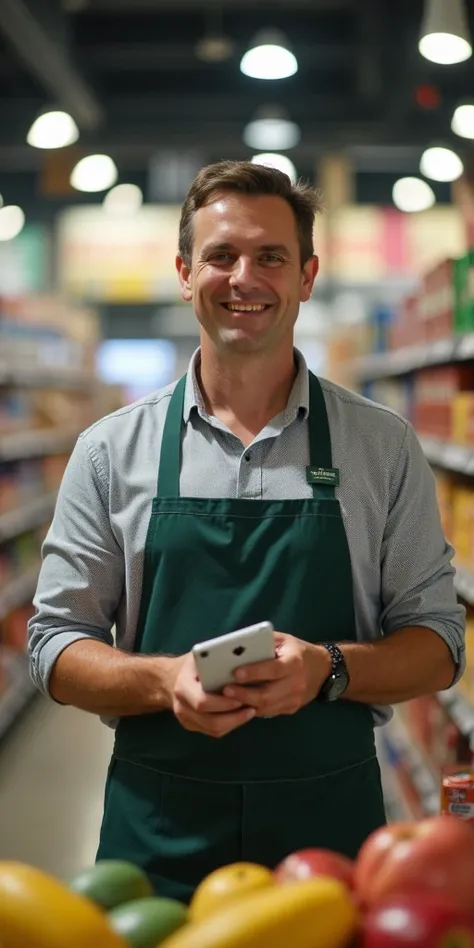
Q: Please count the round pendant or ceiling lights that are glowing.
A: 11